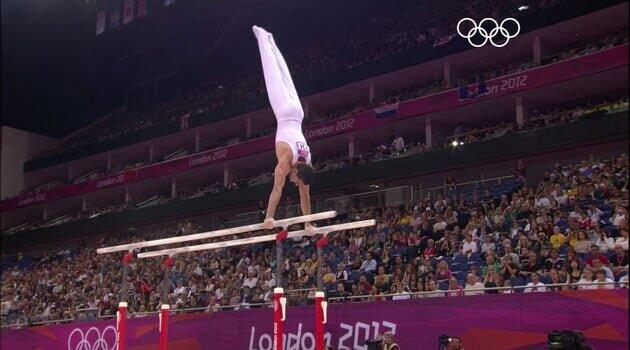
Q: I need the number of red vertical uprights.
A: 4